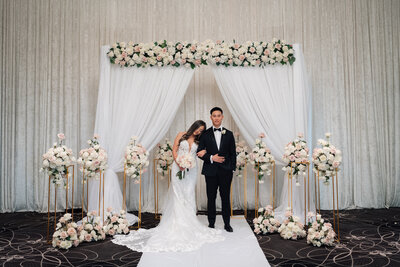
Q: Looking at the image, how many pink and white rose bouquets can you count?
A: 15